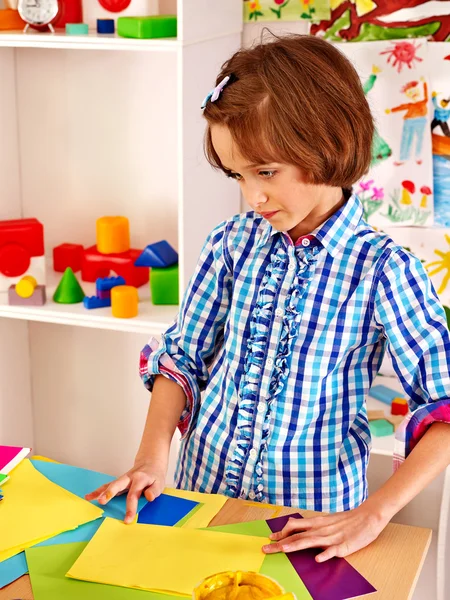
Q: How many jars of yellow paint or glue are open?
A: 1